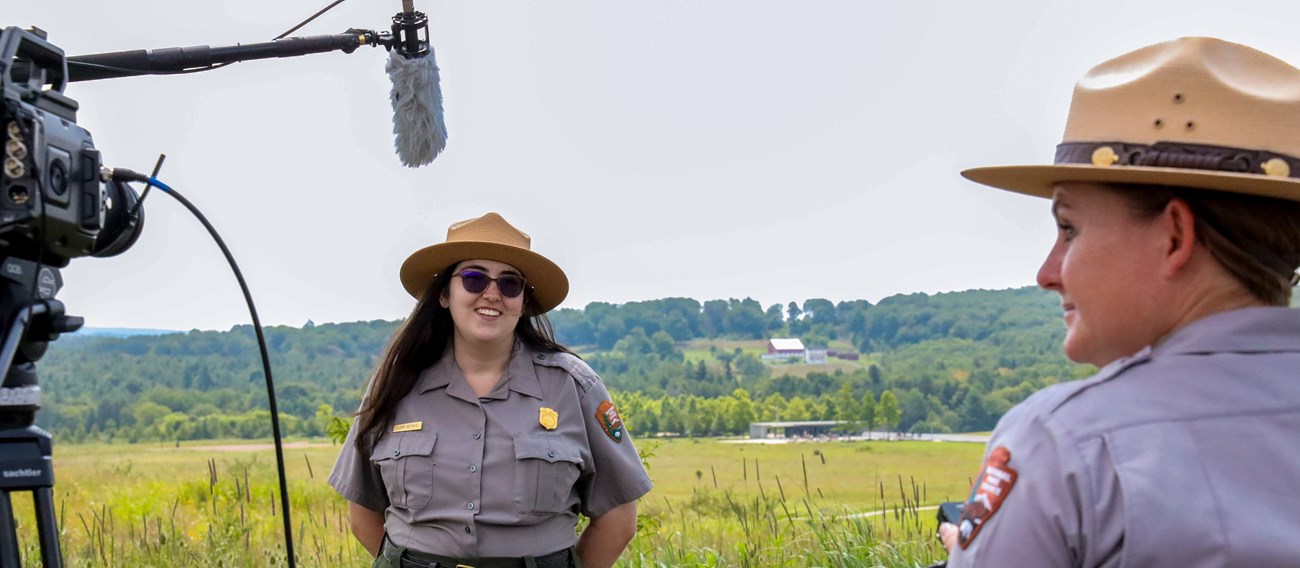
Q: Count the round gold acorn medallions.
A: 2